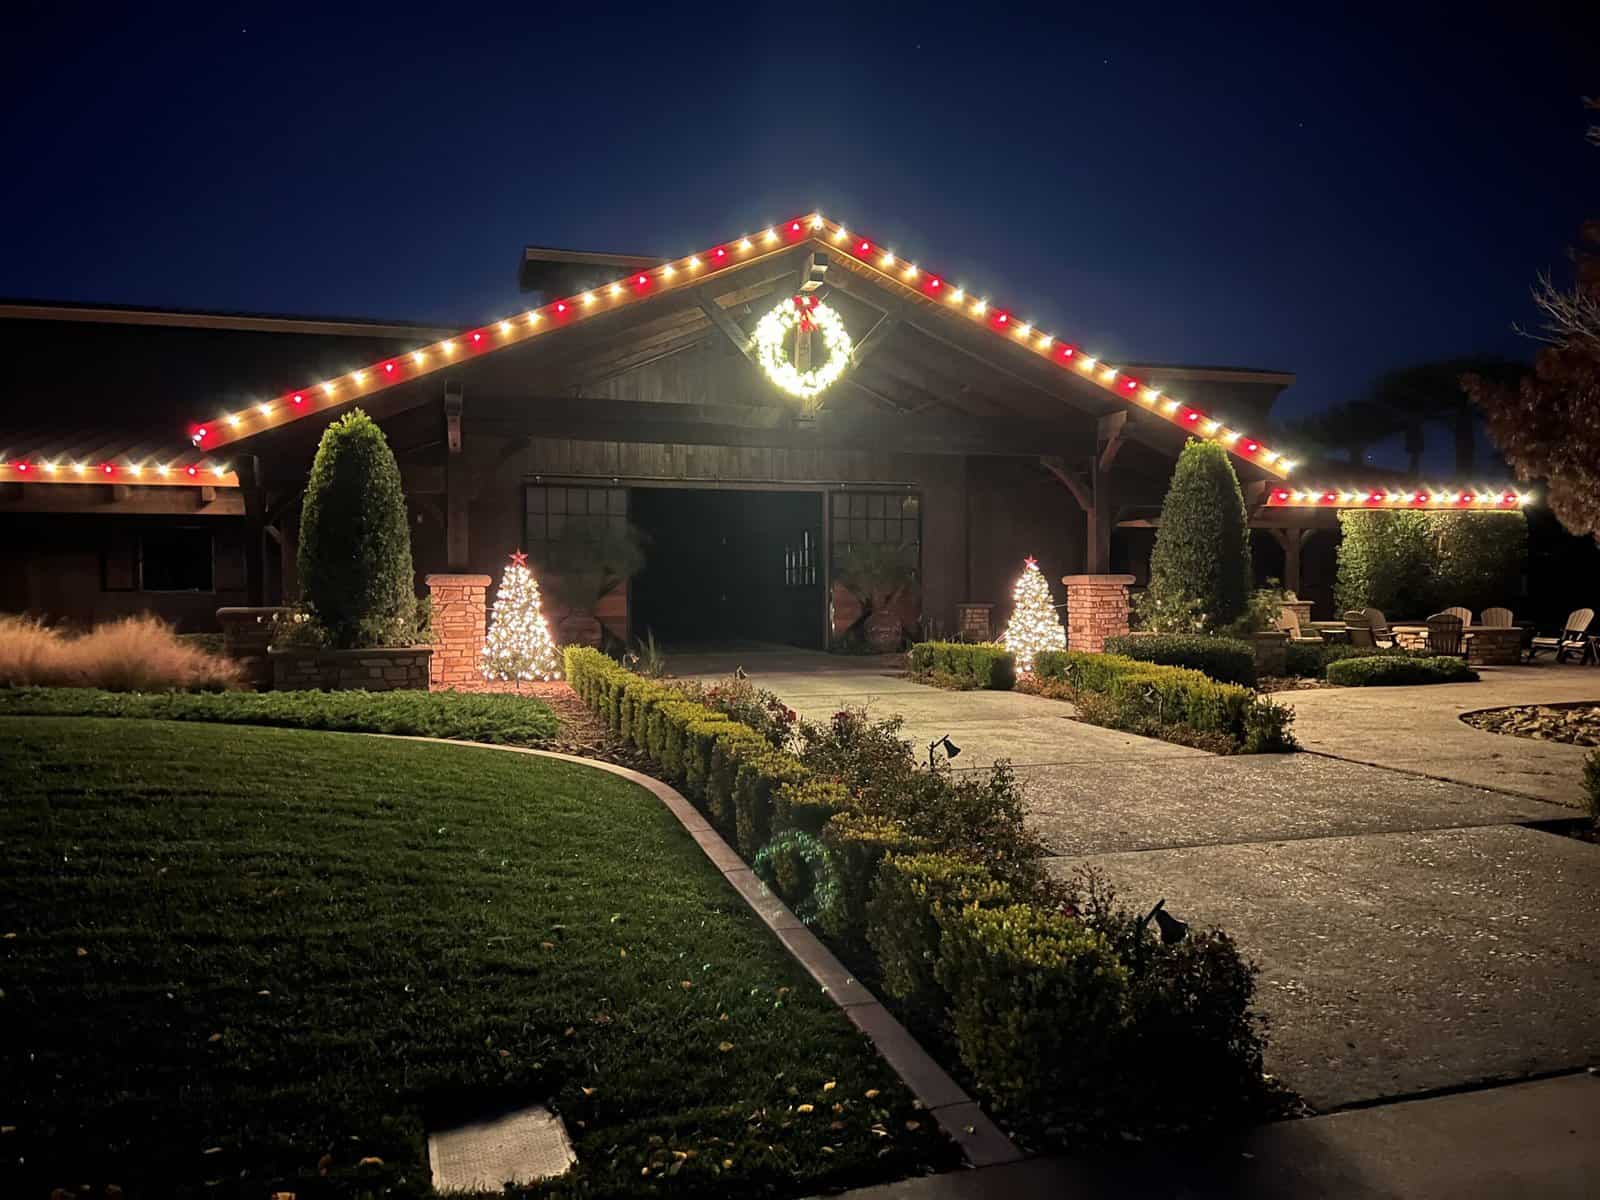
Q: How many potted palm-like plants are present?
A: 2